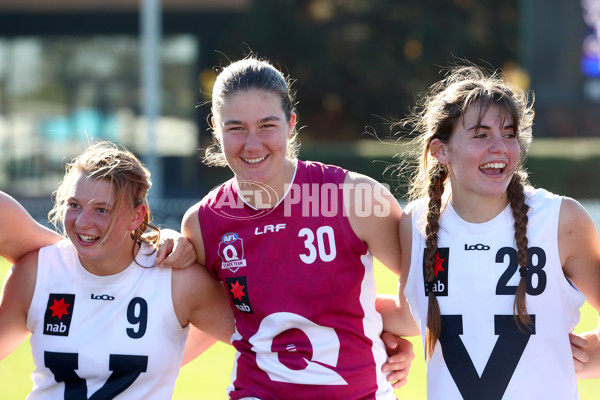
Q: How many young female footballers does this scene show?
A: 3